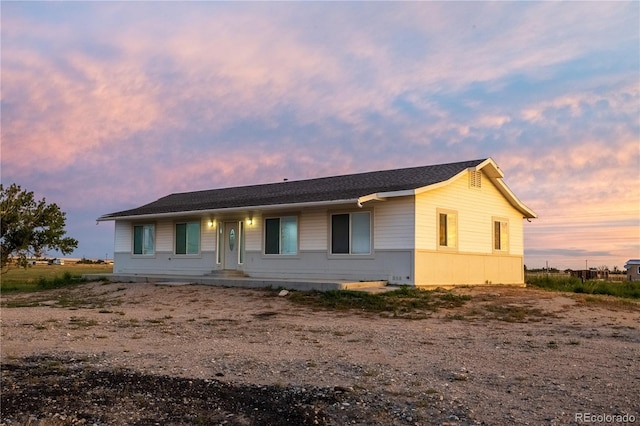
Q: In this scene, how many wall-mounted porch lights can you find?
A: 2